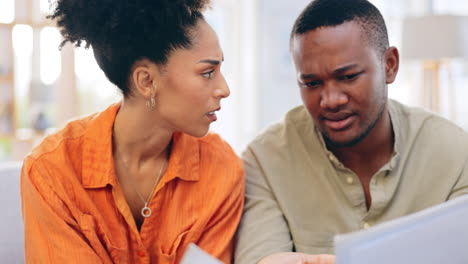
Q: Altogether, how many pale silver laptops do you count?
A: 0